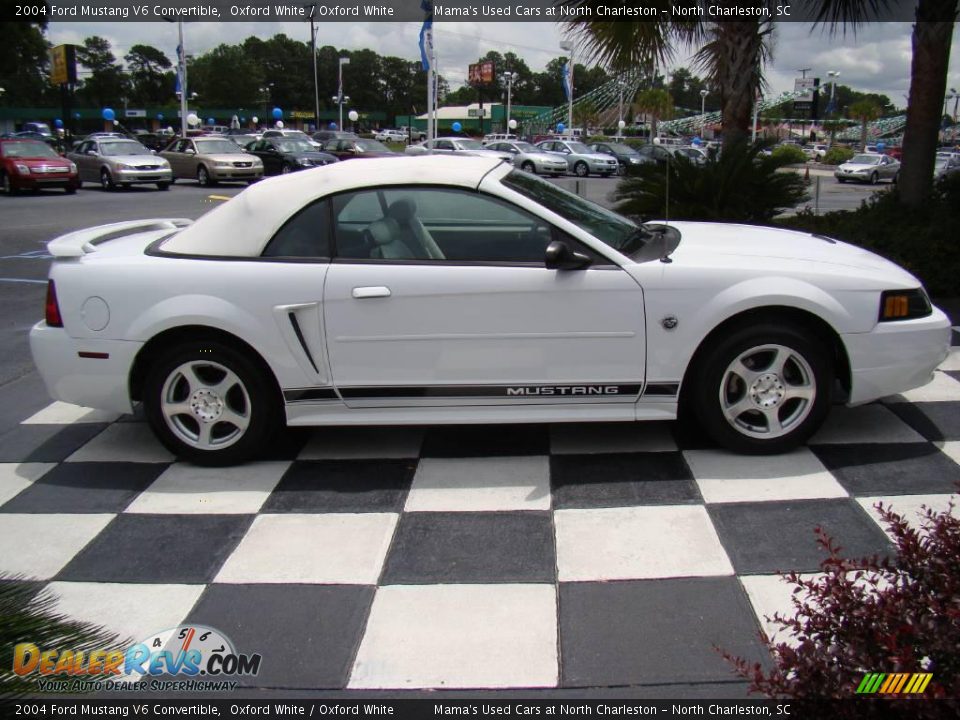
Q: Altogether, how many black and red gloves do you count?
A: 0